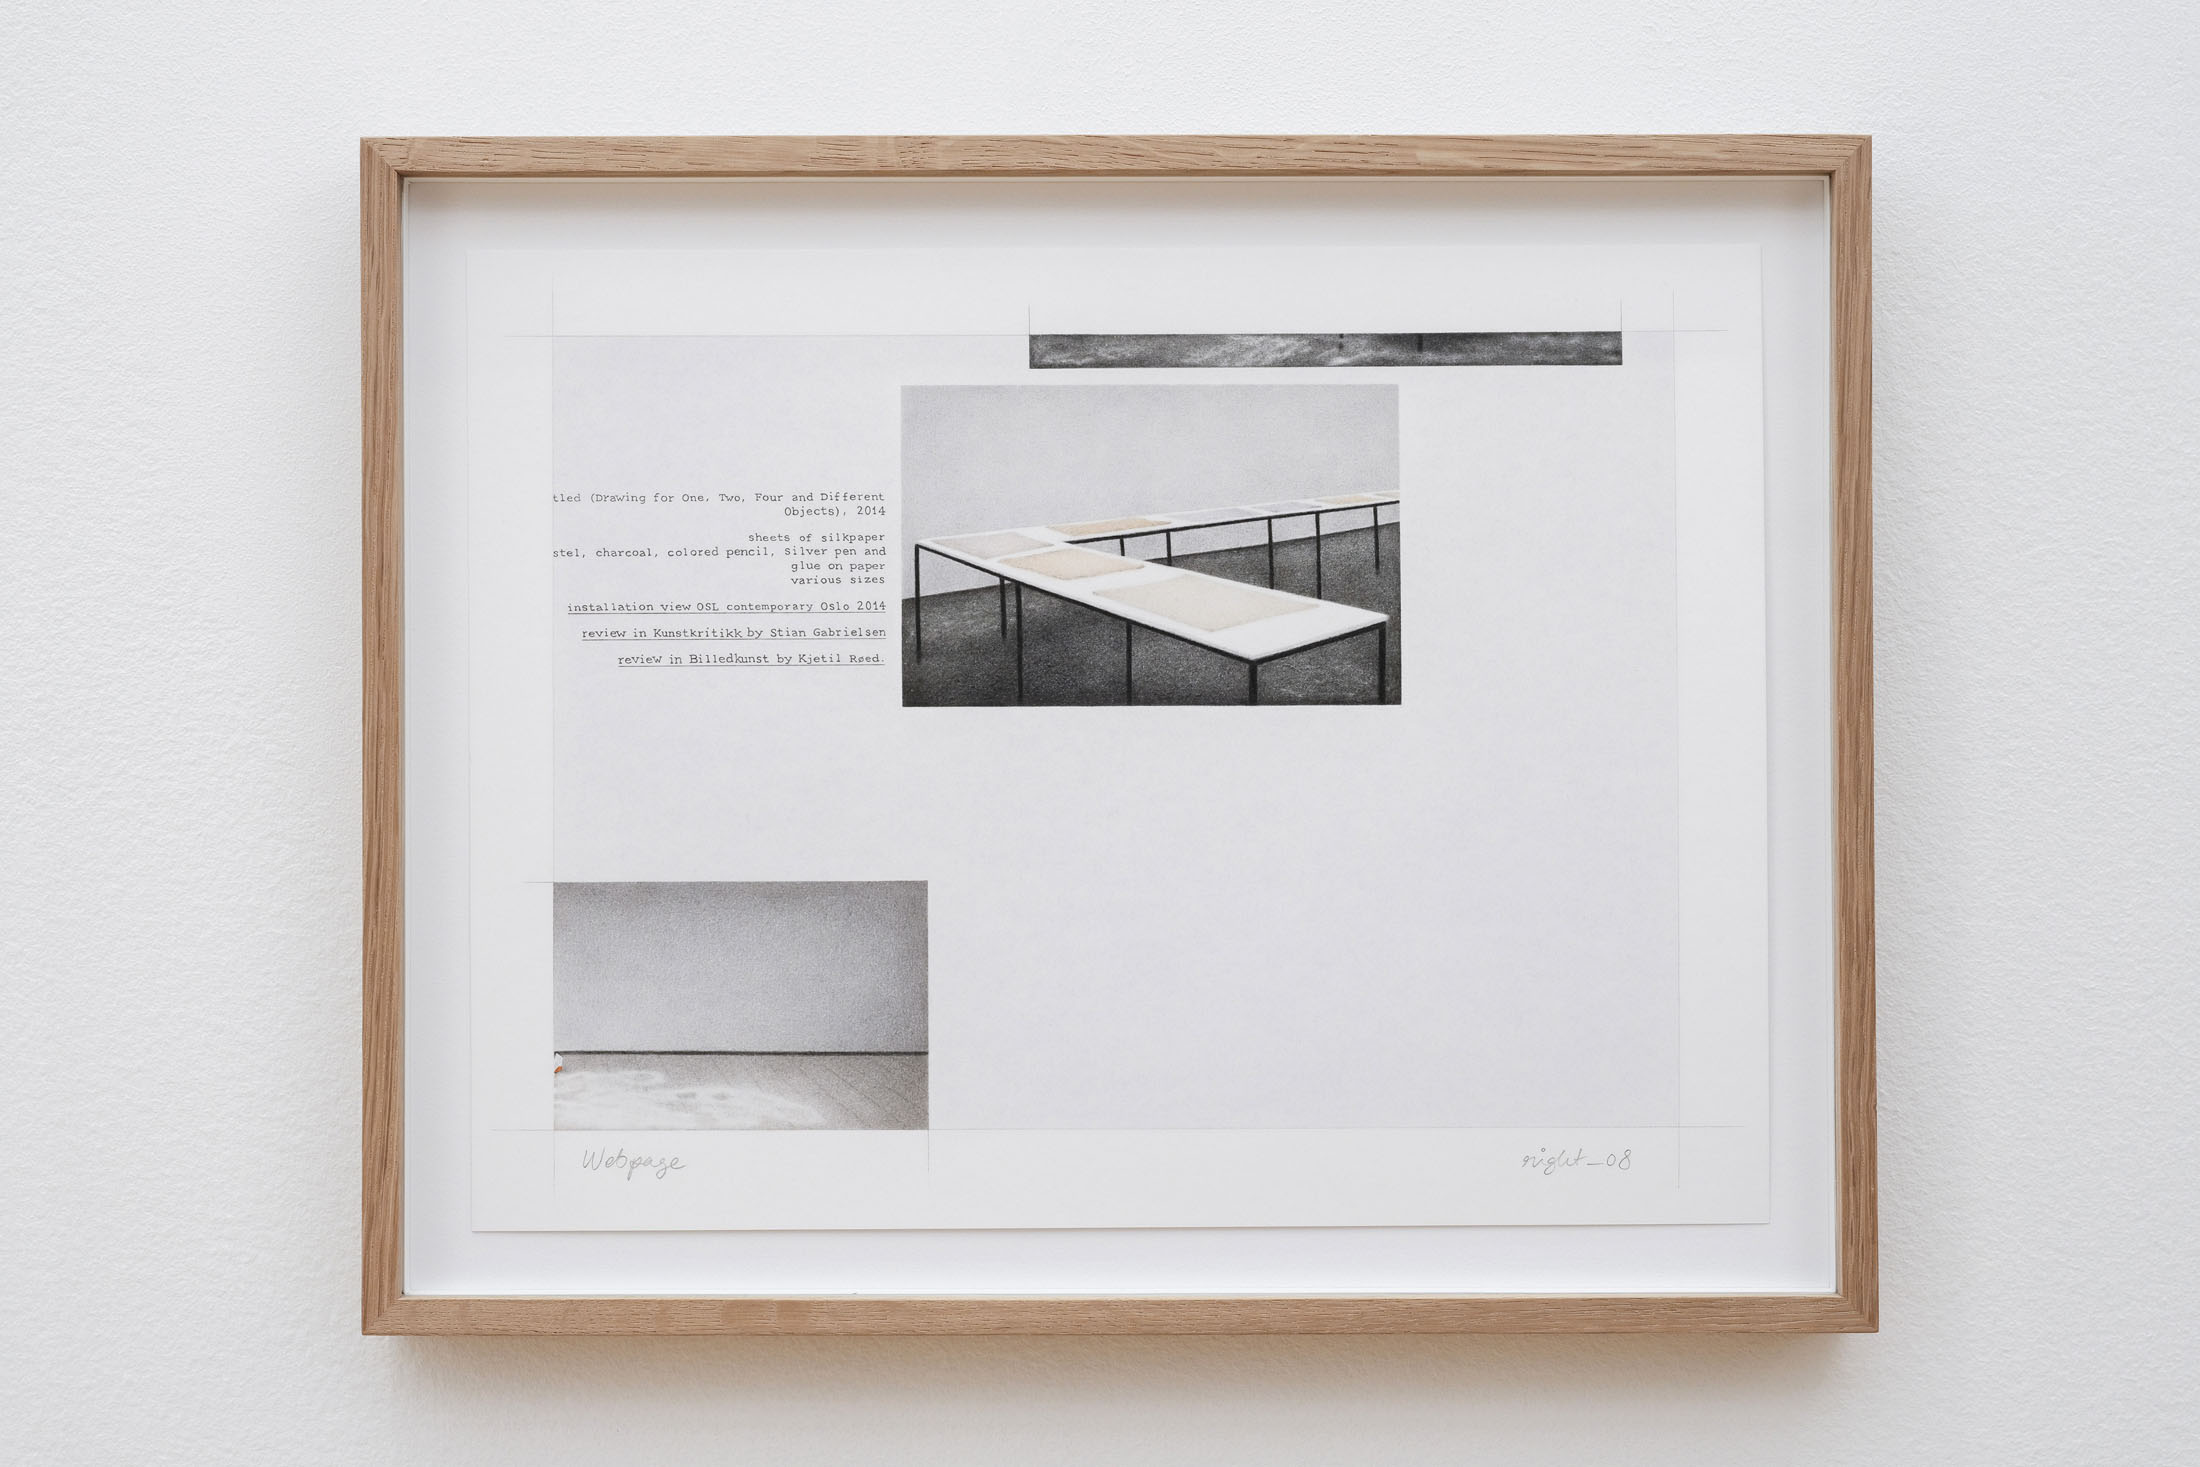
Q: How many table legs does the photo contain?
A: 11